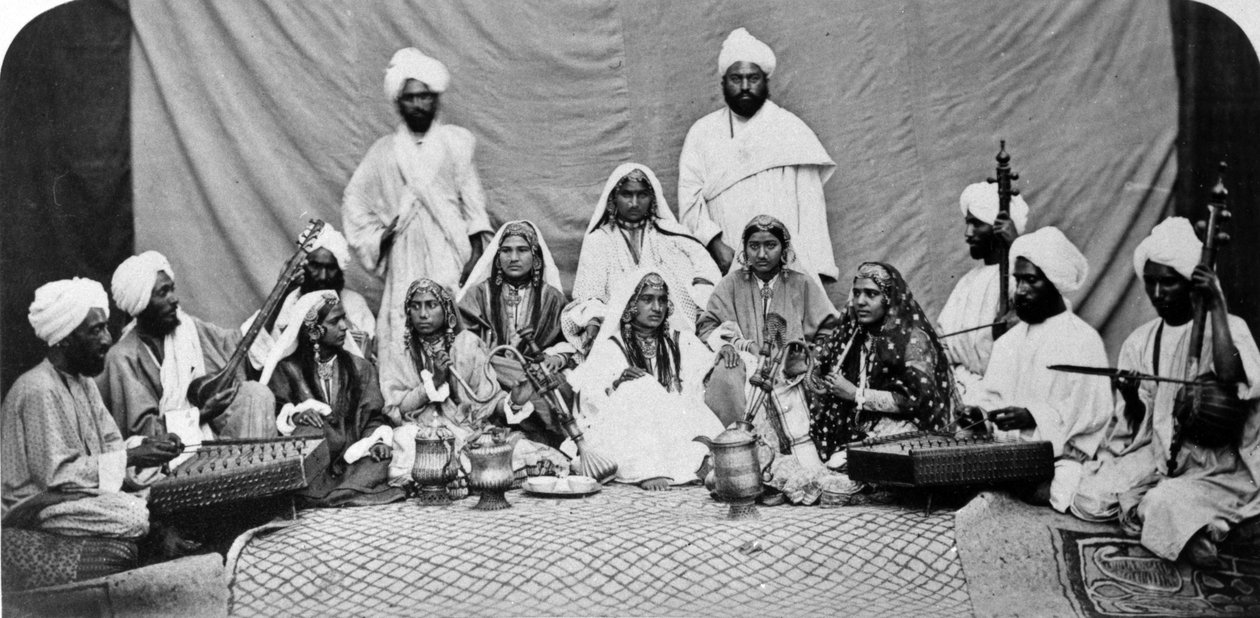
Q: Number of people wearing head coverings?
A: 15